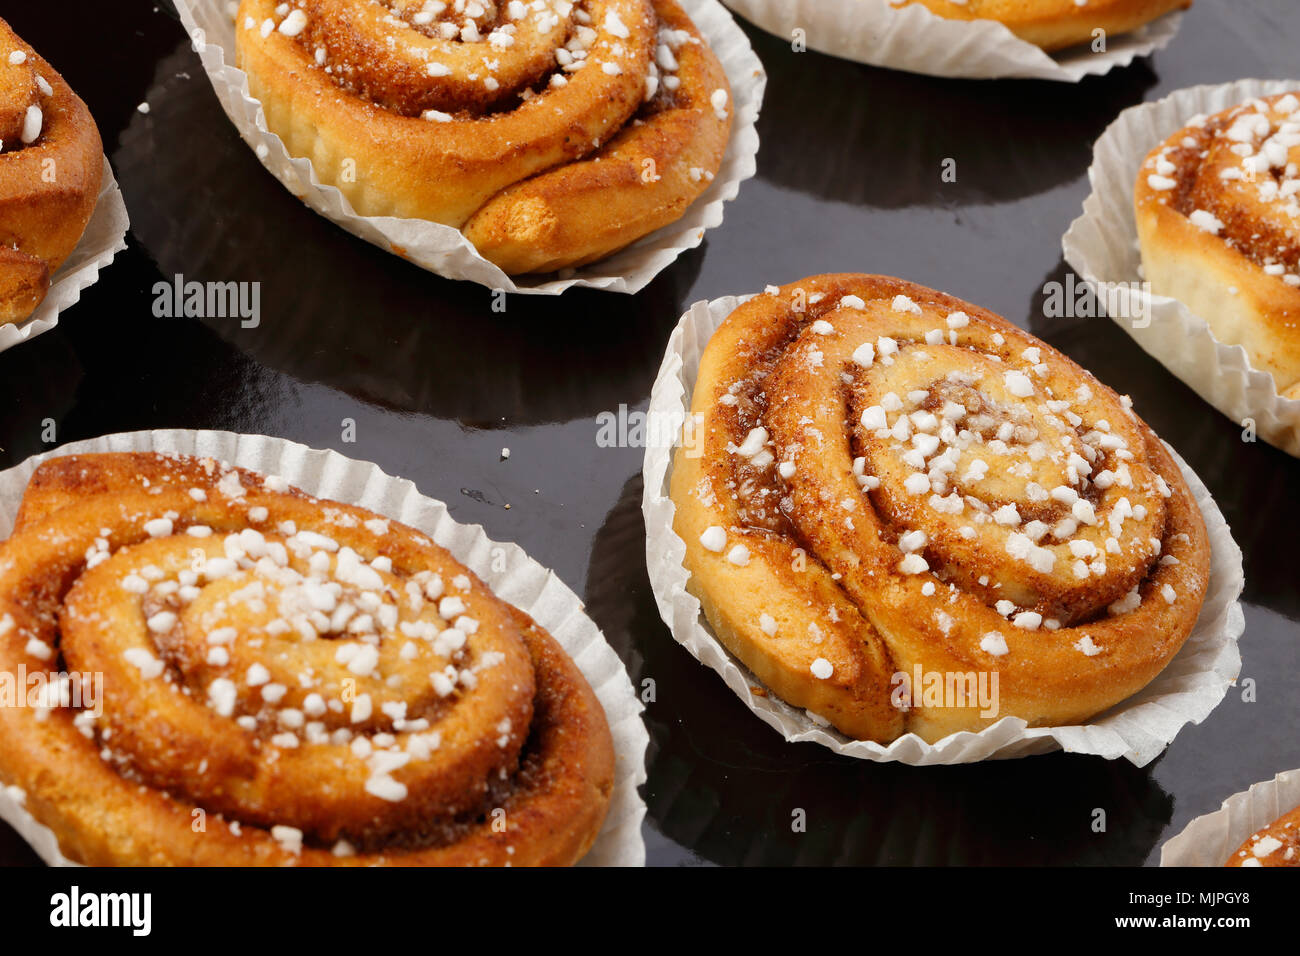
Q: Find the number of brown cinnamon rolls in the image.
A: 7